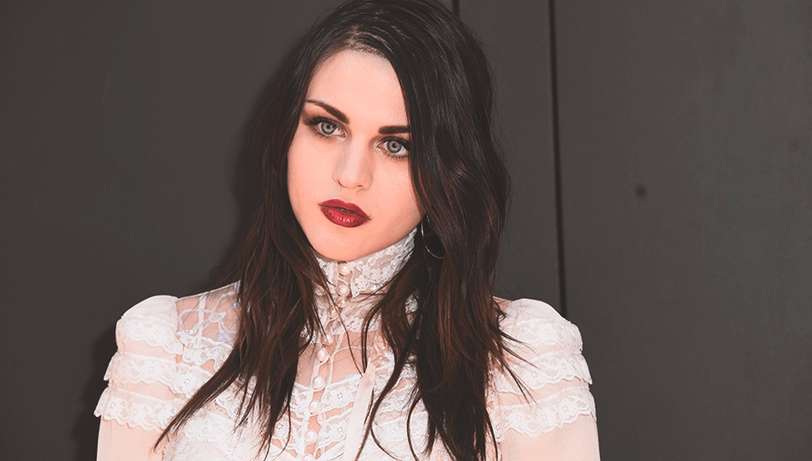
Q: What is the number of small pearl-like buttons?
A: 10